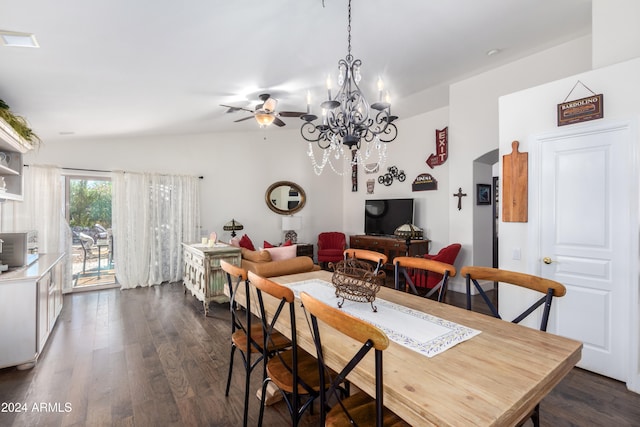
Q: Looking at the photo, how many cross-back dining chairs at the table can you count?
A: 6